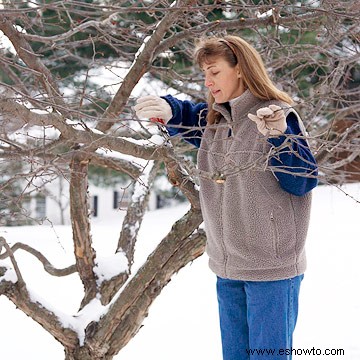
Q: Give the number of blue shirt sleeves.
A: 2